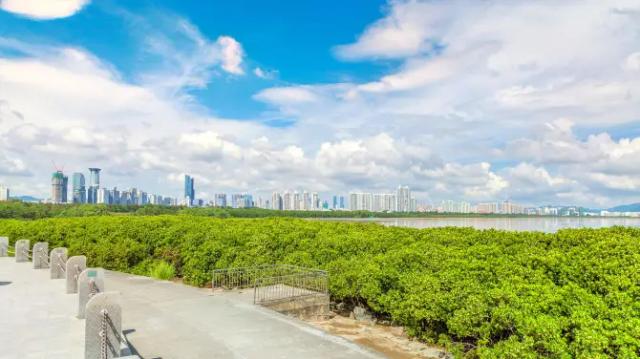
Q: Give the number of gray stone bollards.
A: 7